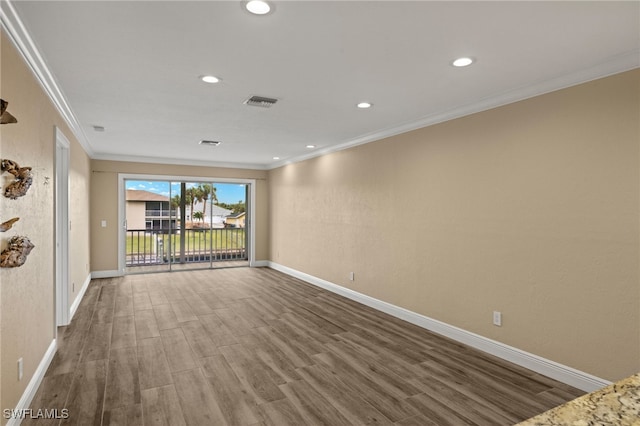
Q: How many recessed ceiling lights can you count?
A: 6